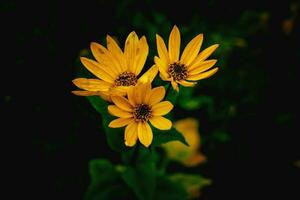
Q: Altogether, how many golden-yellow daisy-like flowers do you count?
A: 3